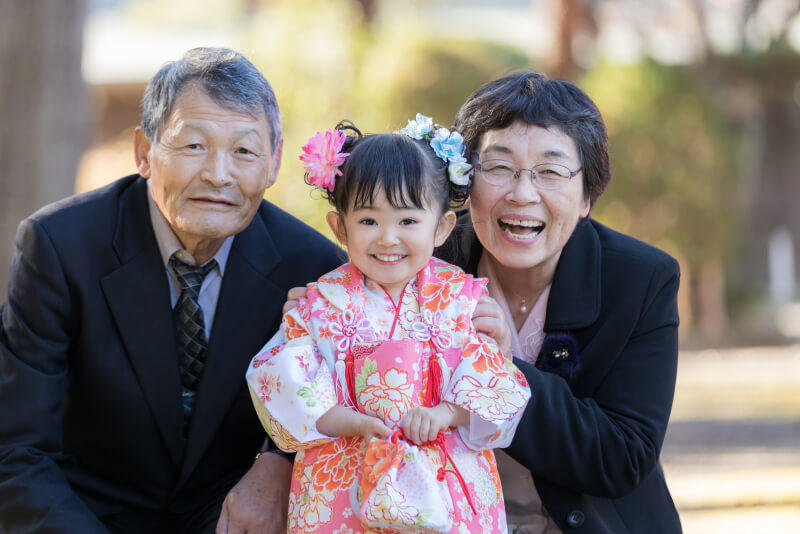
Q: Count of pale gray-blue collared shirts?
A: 1